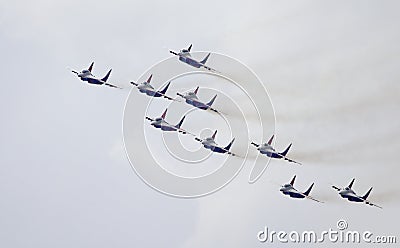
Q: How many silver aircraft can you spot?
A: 9